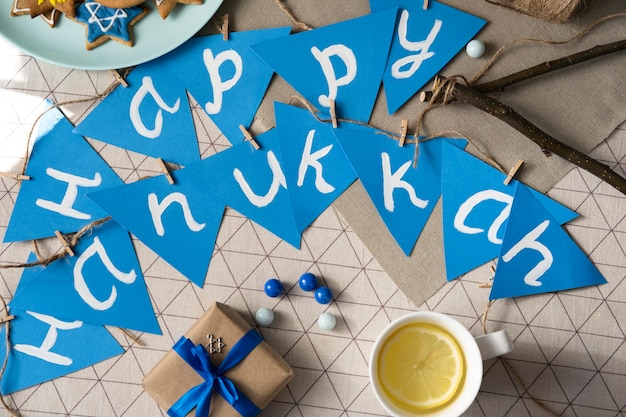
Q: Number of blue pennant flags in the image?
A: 13